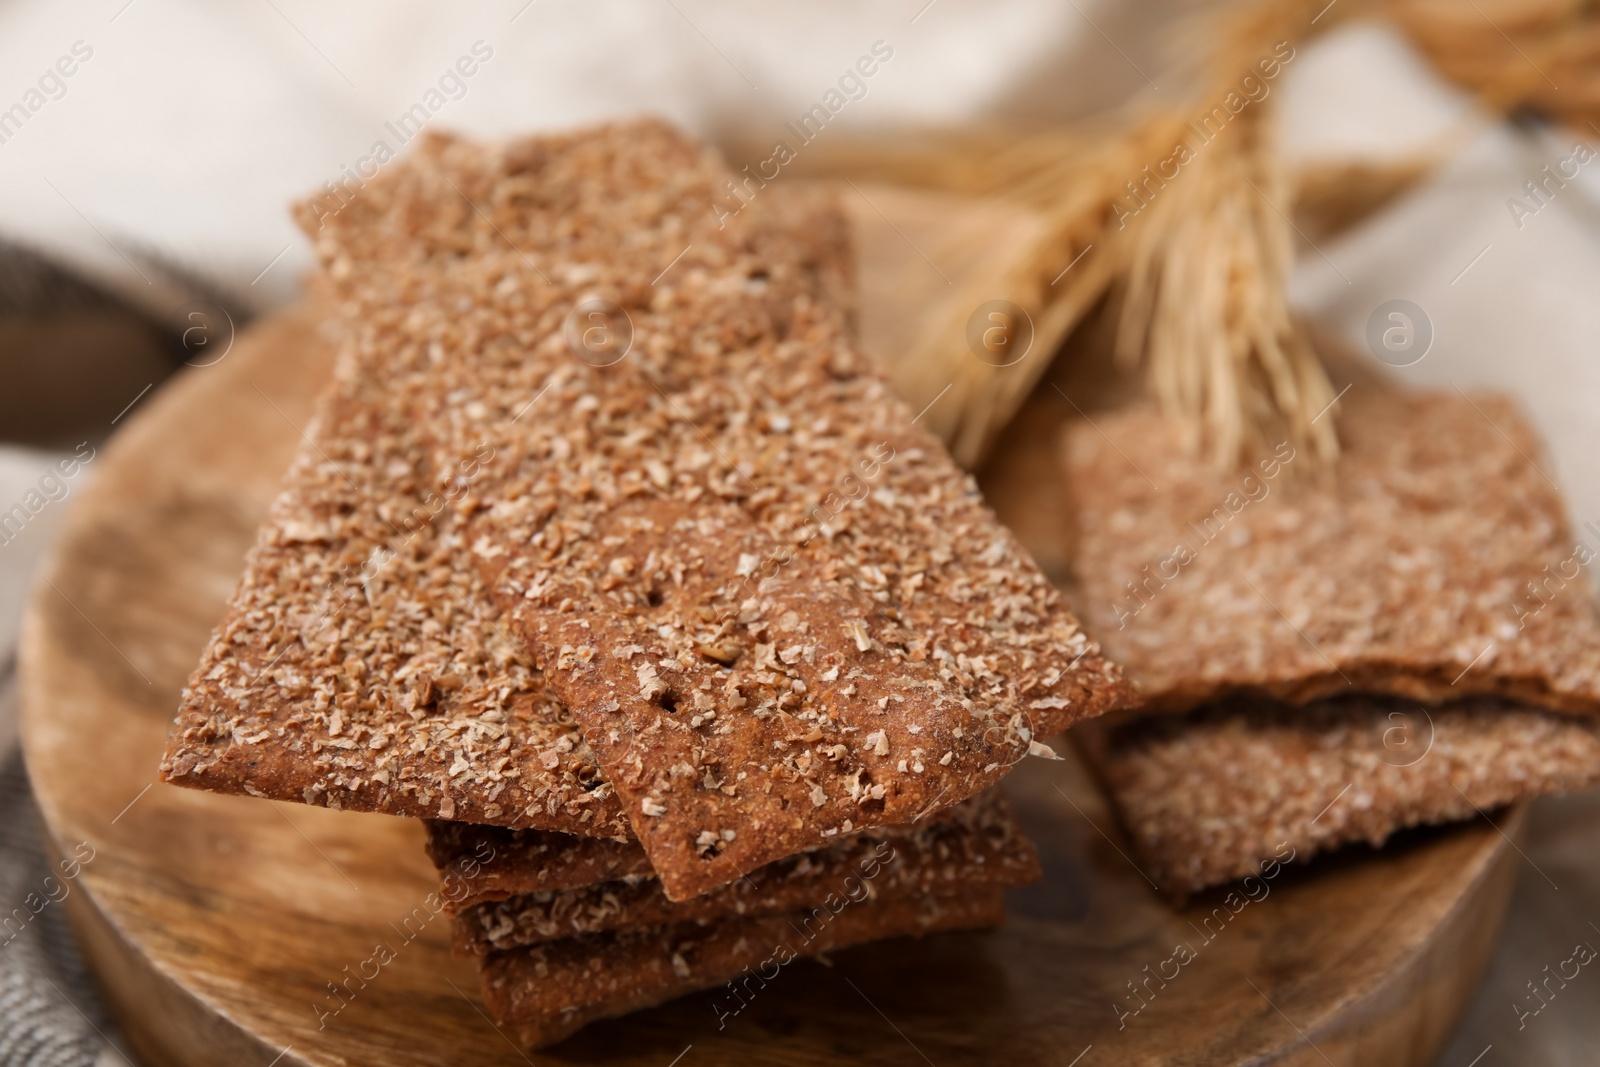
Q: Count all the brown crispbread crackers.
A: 7